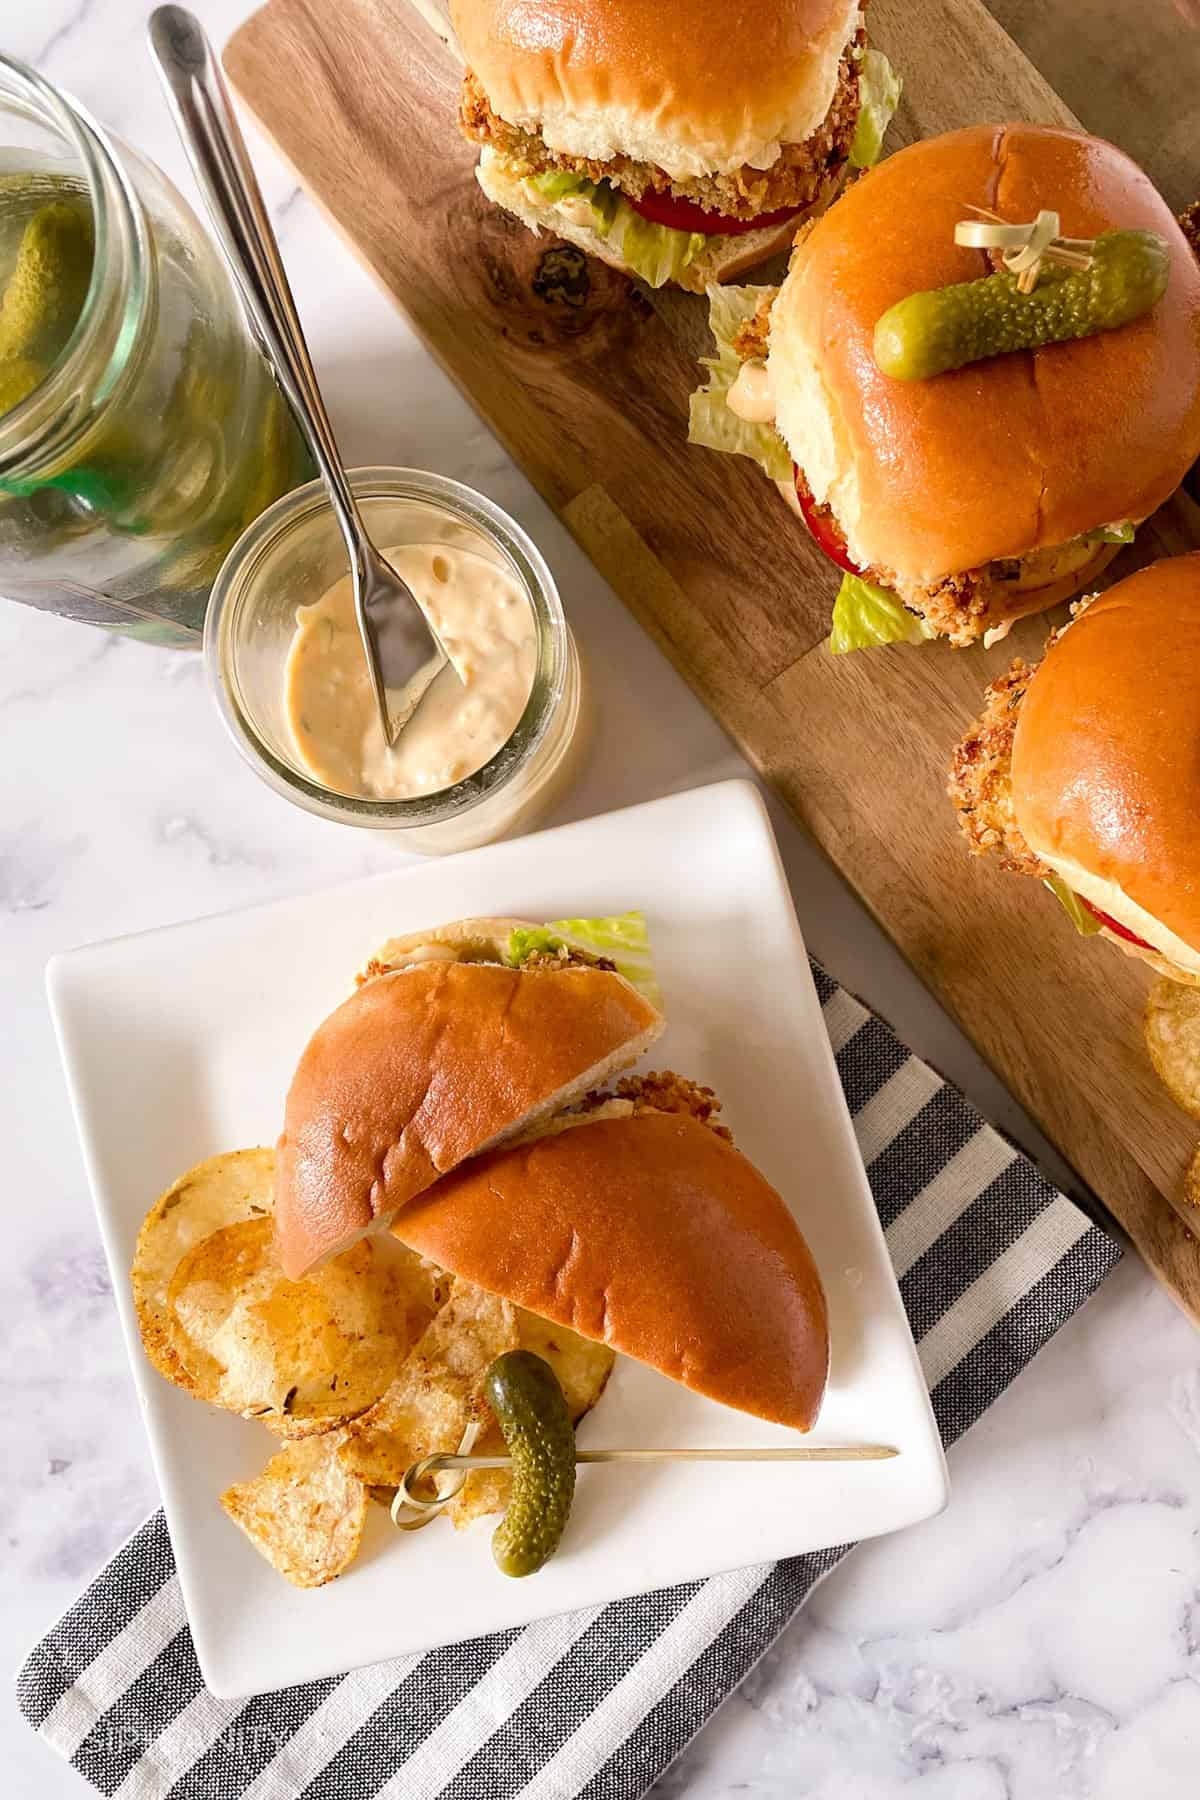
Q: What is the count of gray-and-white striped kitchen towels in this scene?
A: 1